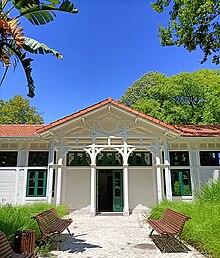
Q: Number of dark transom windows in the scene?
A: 7